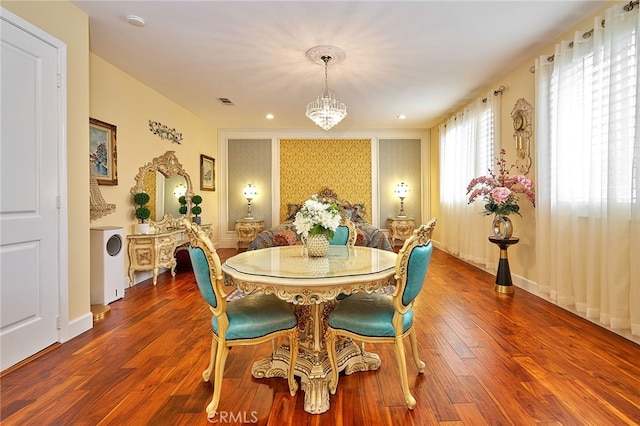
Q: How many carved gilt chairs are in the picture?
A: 3